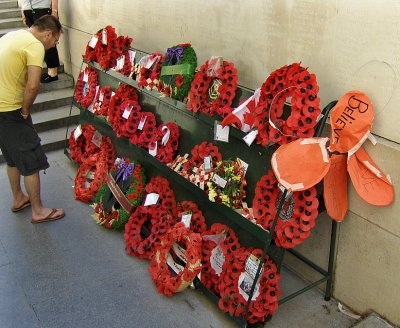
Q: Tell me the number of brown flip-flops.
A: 2